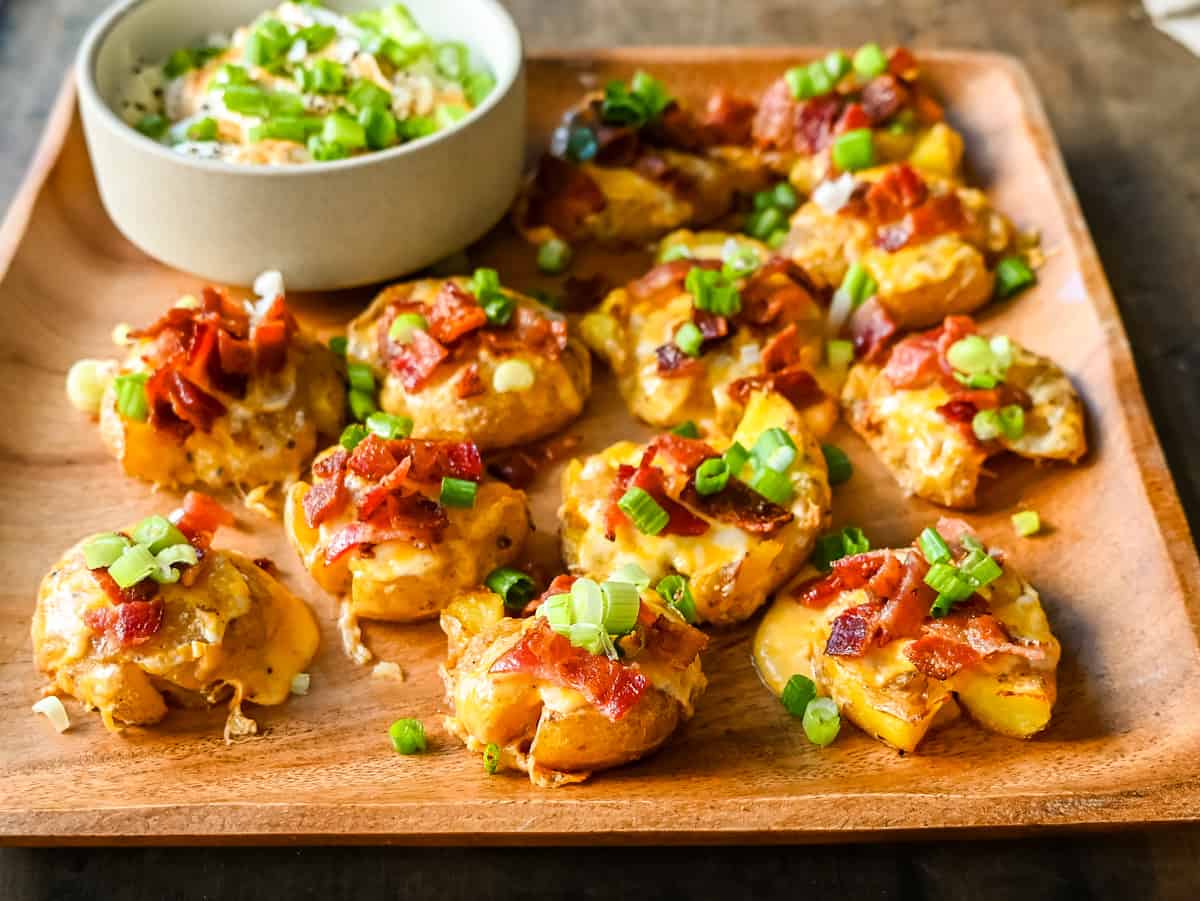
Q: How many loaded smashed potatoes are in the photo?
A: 12